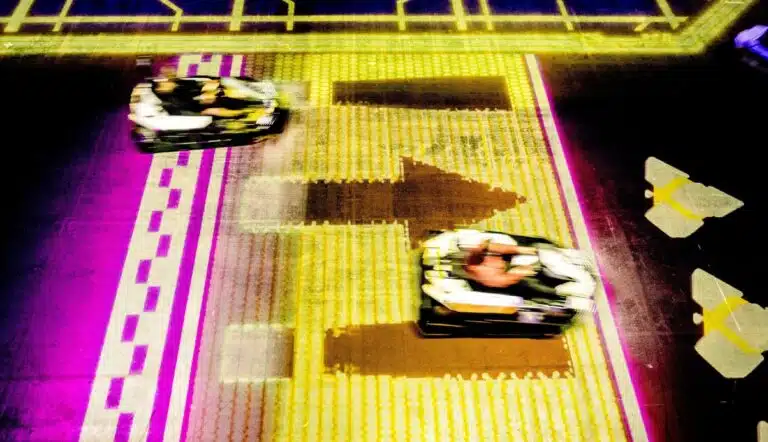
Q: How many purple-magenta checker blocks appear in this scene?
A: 13